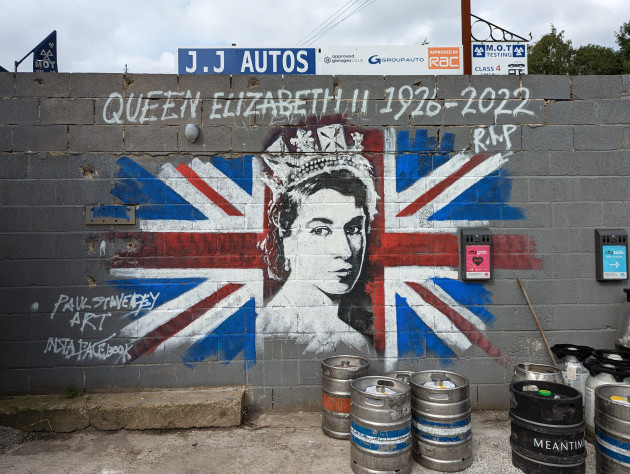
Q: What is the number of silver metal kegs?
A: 6